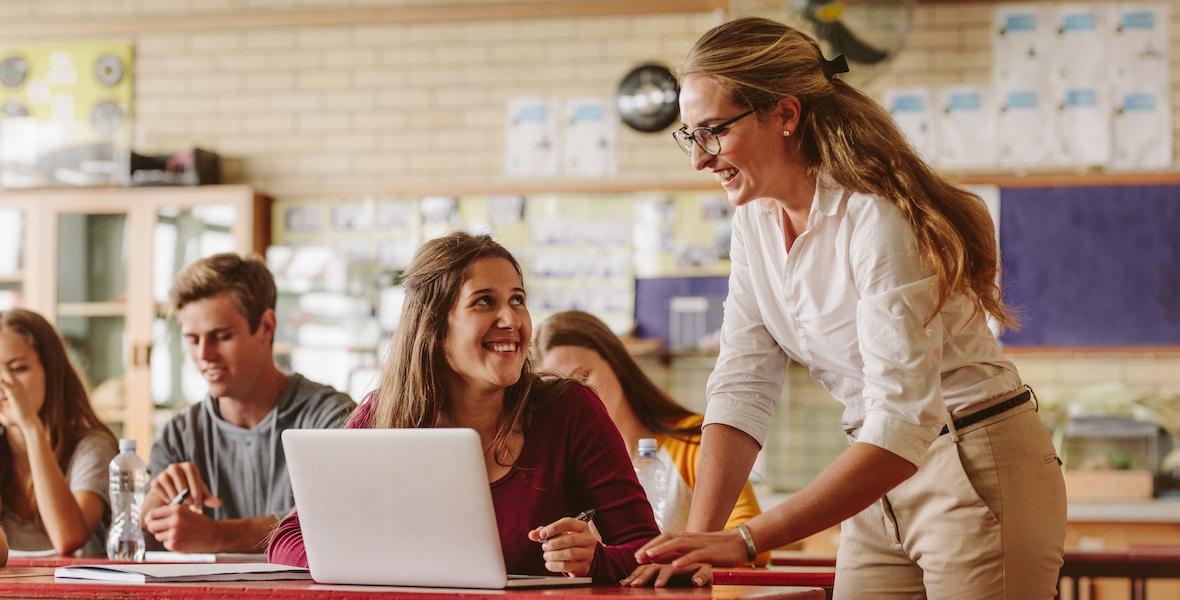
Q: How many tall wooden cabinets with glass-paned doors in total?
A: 1